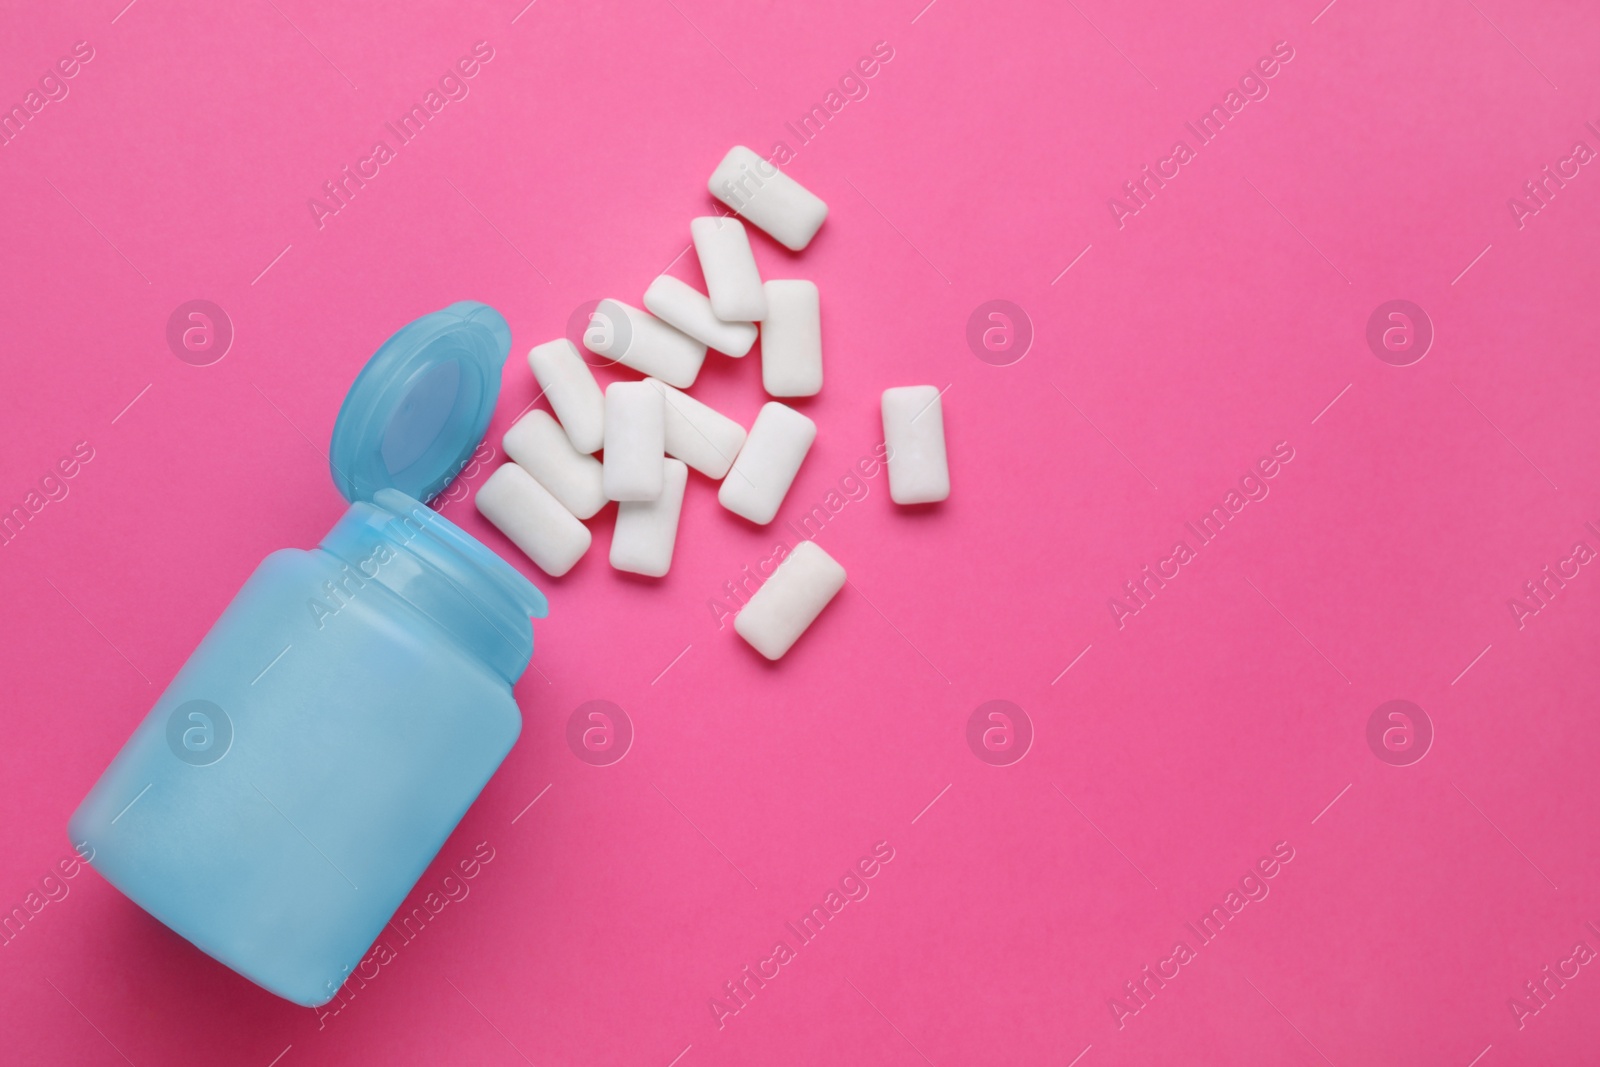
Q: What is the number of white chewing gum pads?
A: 14